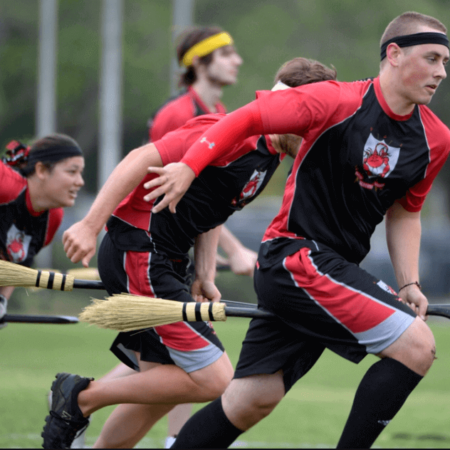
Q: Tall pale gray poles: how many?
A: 3